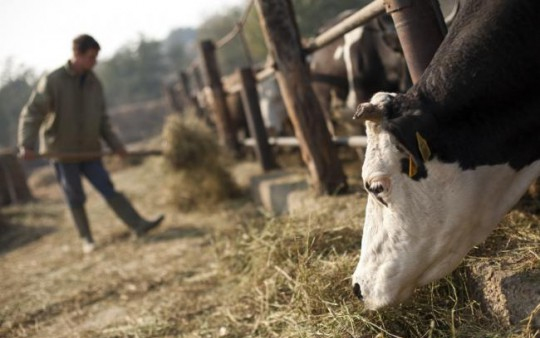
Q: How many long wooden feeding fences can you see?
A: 1